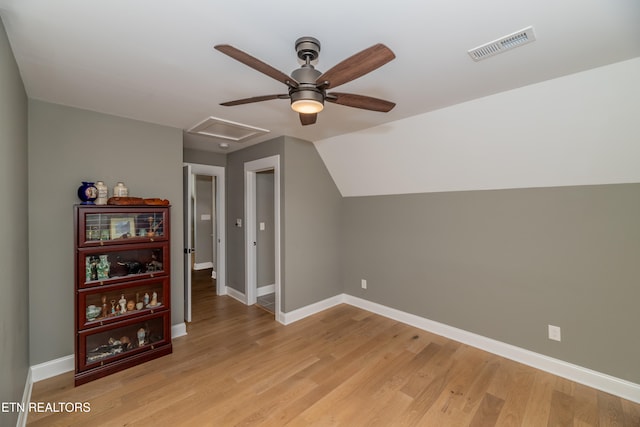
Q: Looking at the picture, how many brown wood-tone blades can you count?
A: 5